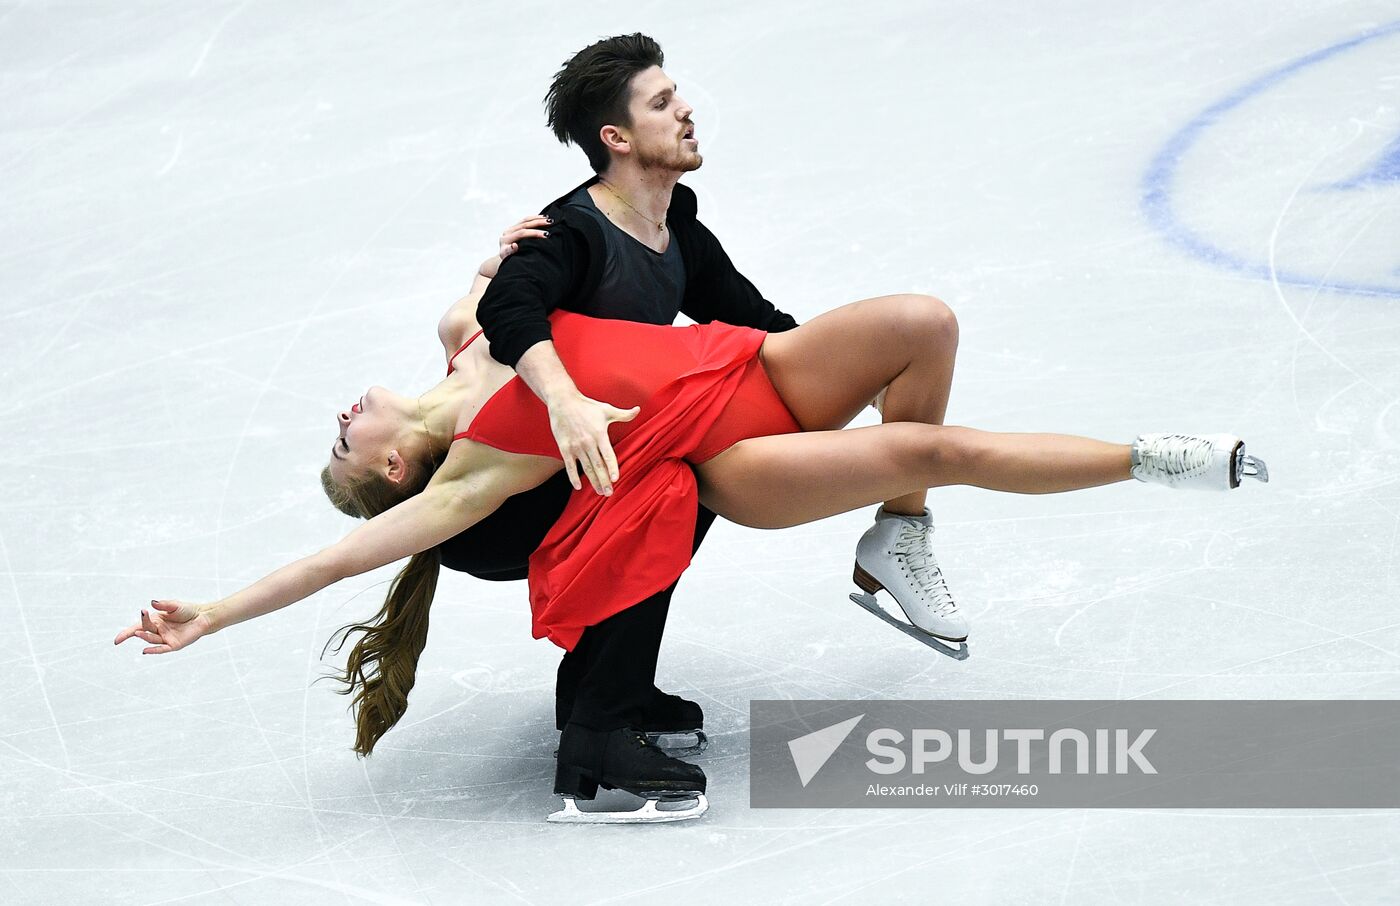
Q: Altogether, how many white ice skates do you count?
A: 2